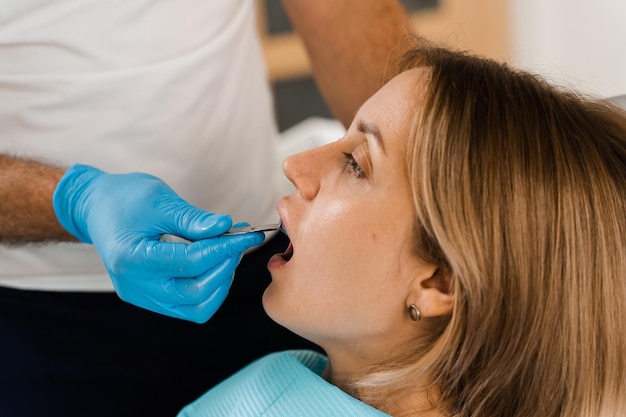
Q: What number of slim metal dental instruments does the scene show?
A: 1